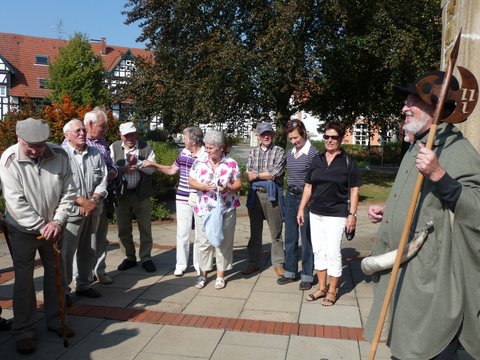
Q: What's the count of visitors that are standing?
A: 9